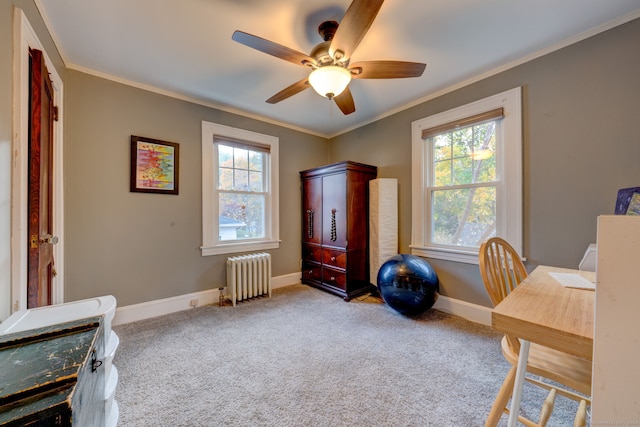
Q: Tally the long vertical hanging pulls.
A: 2